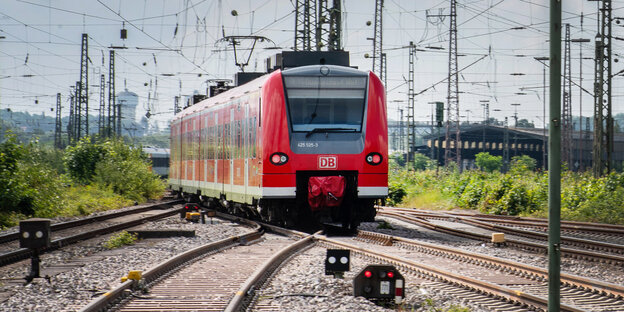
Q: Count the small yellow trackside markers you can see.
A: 3